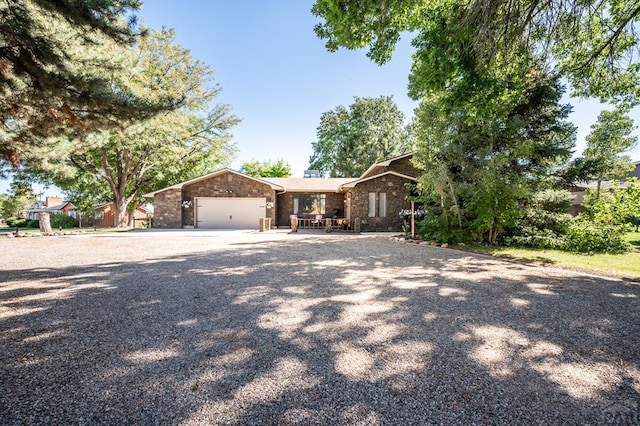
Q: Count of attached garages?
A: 1